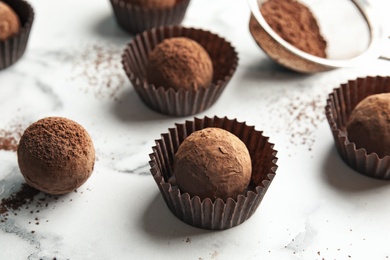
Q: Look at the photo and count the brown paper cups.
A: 5